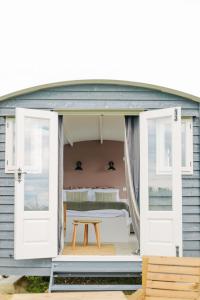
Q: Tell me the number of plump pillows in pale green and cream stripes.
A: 2